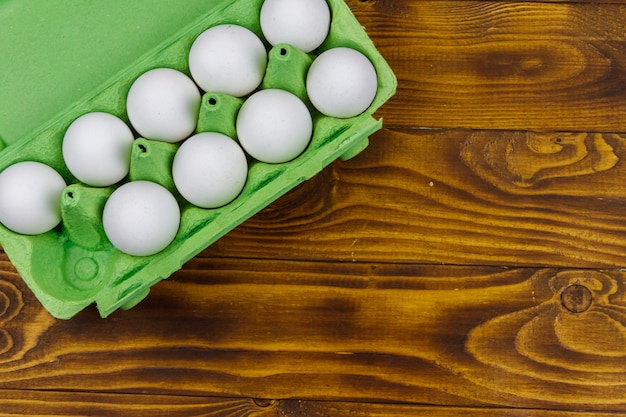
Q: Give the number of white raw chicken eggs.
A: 9